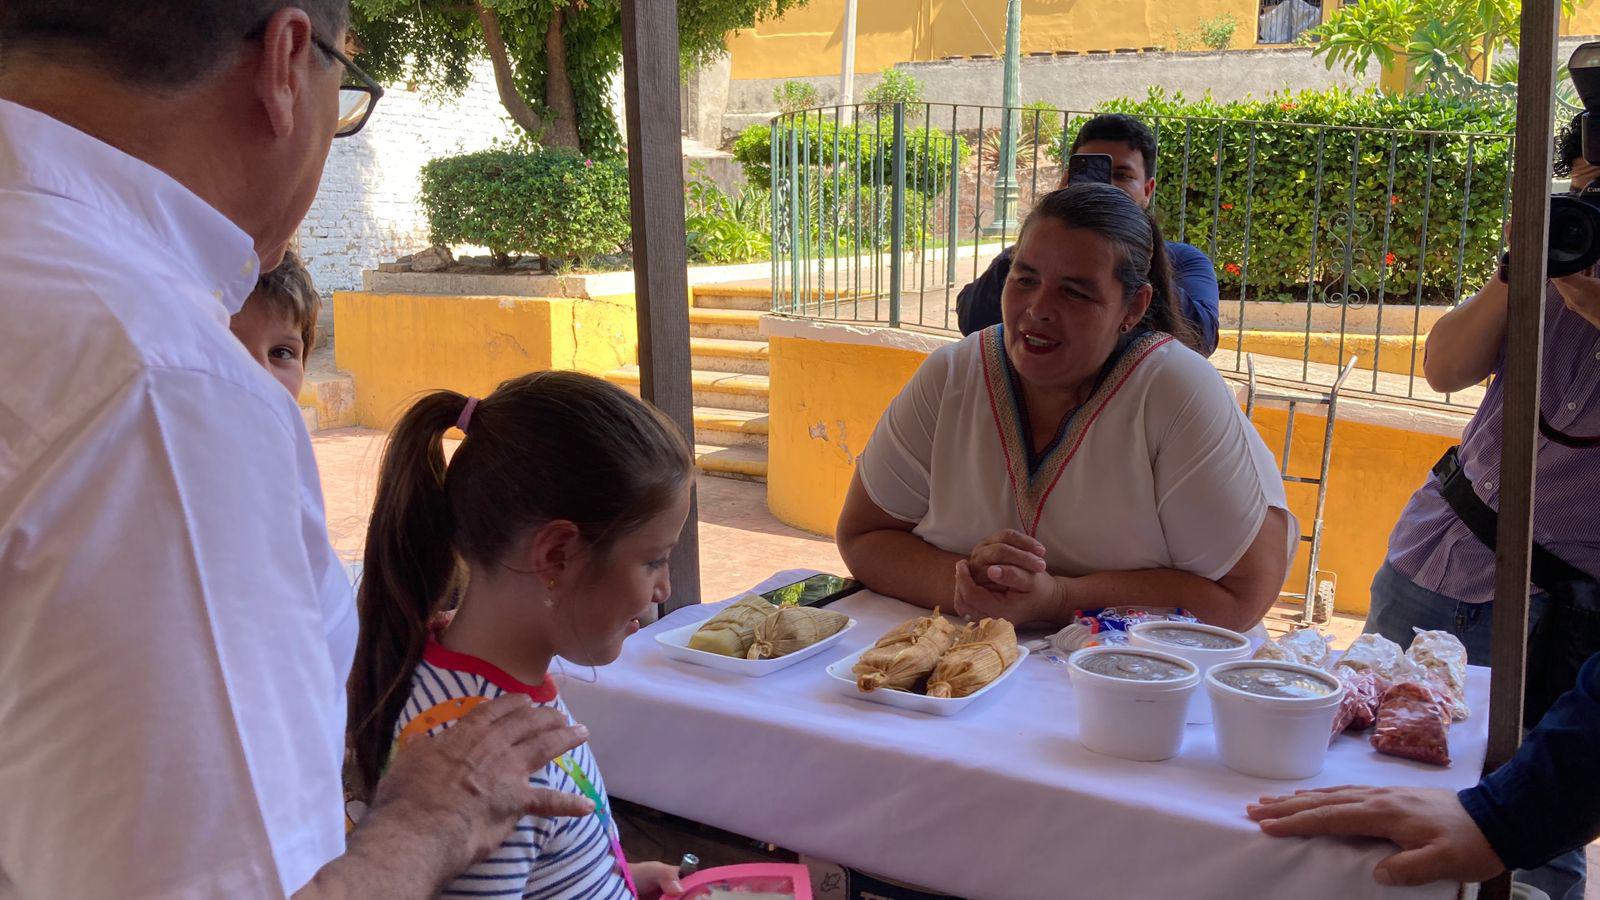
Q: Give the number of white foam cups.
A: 3